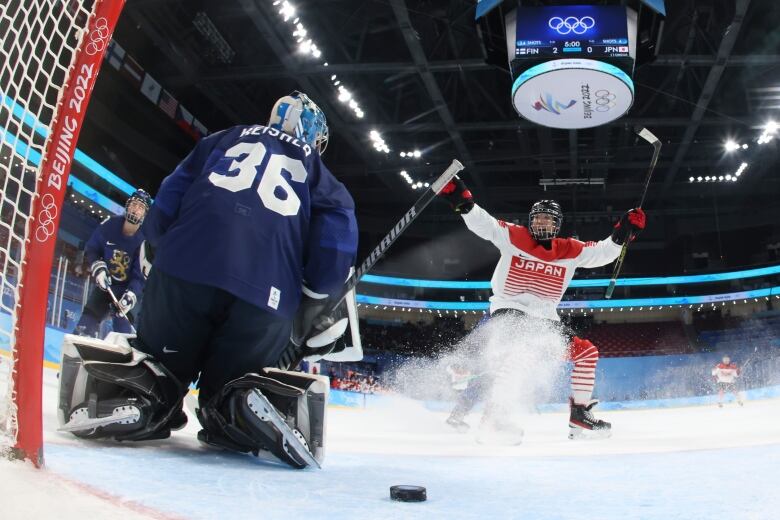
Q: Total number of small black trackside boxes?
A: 0